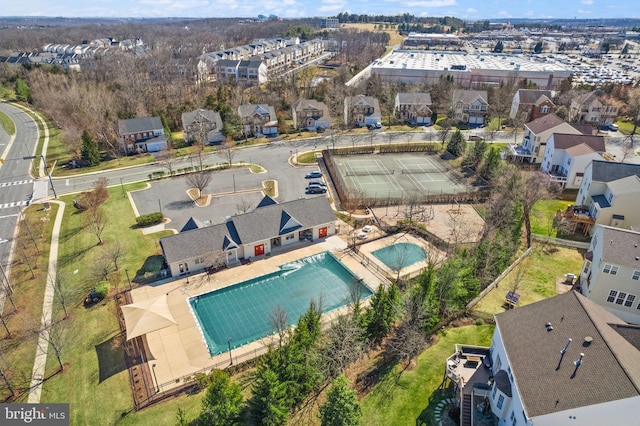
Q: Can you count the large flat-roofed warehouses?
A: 1